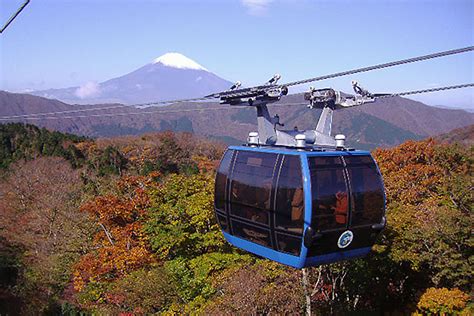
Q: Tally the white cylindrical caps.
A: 3